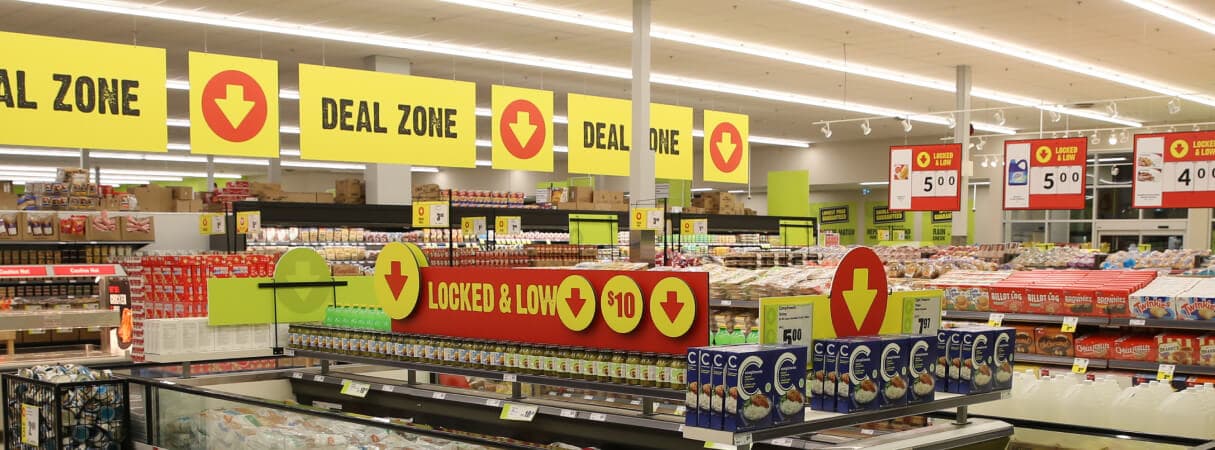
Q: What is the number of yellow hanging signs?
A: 6